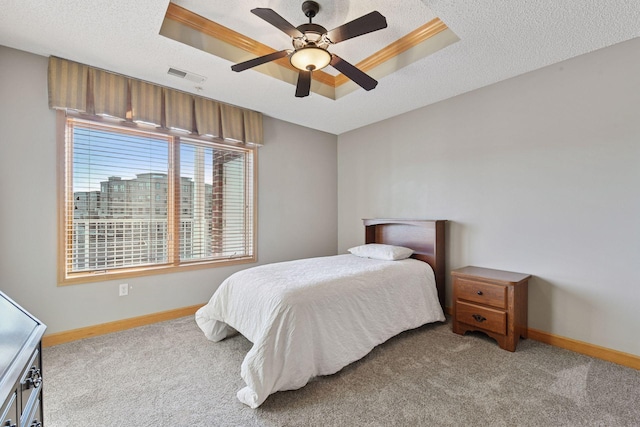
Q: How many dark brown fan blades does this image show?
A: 5